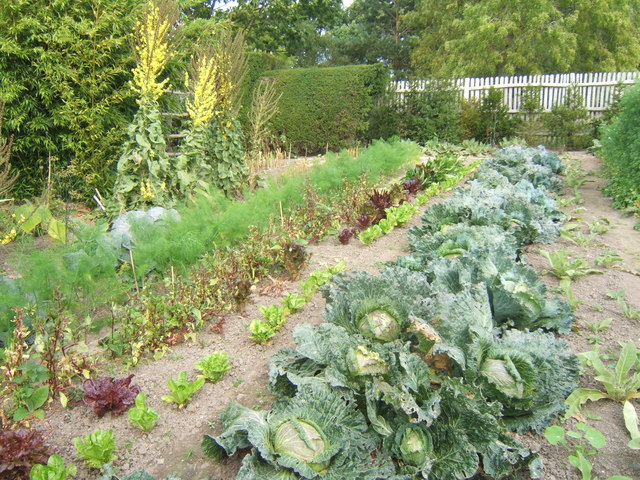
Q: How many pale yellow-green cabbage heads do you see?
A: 5